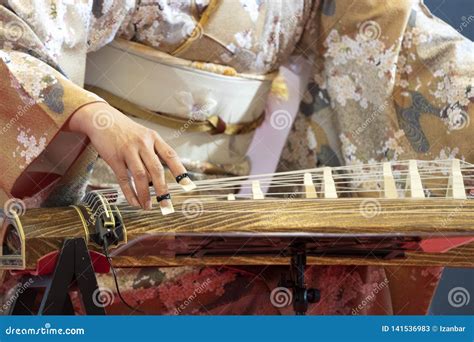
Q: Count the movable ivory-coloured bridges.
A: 7